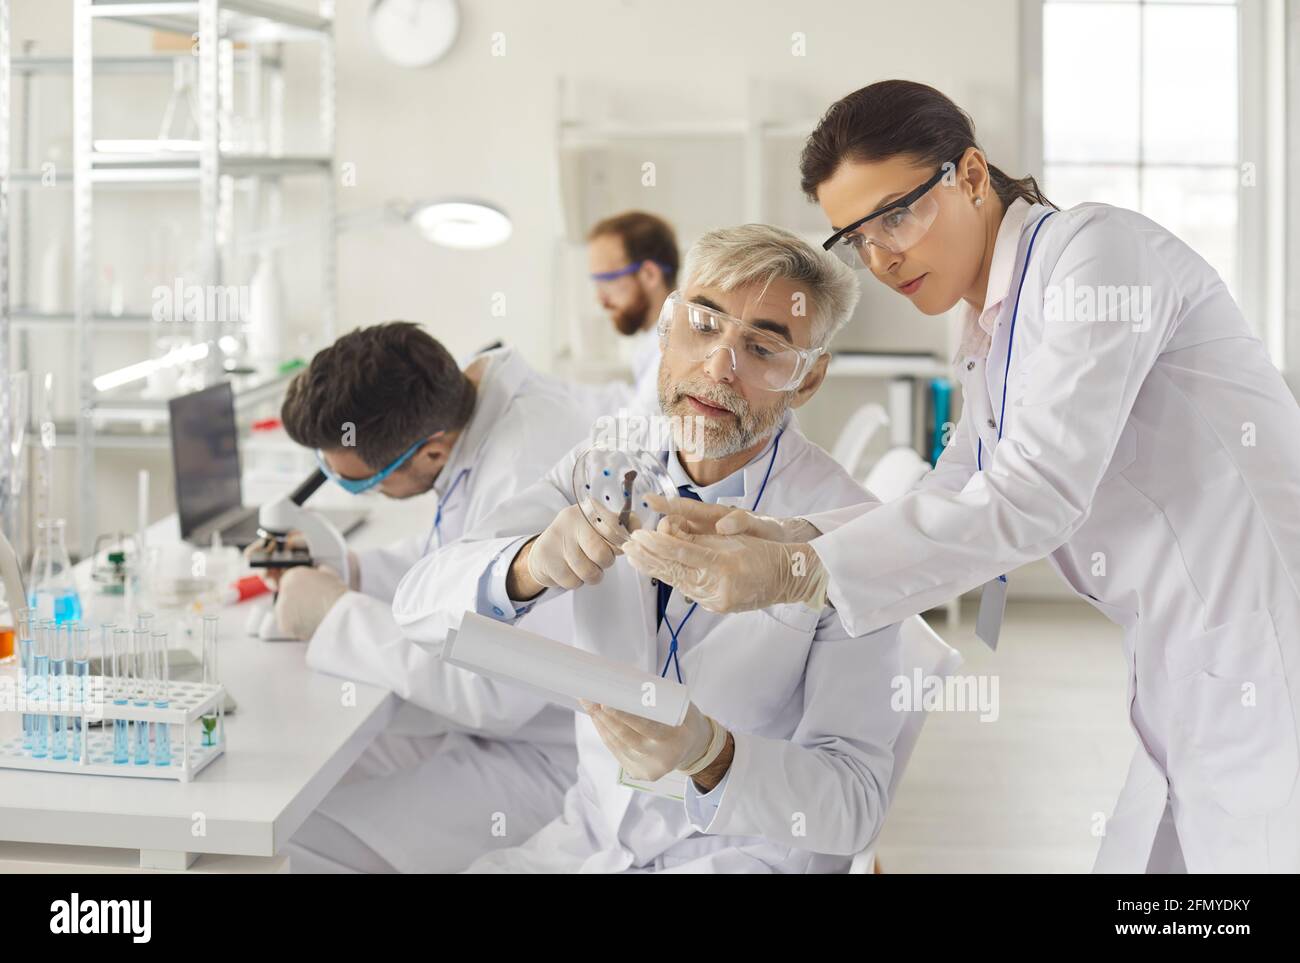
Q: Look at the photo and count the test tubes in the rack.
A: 13